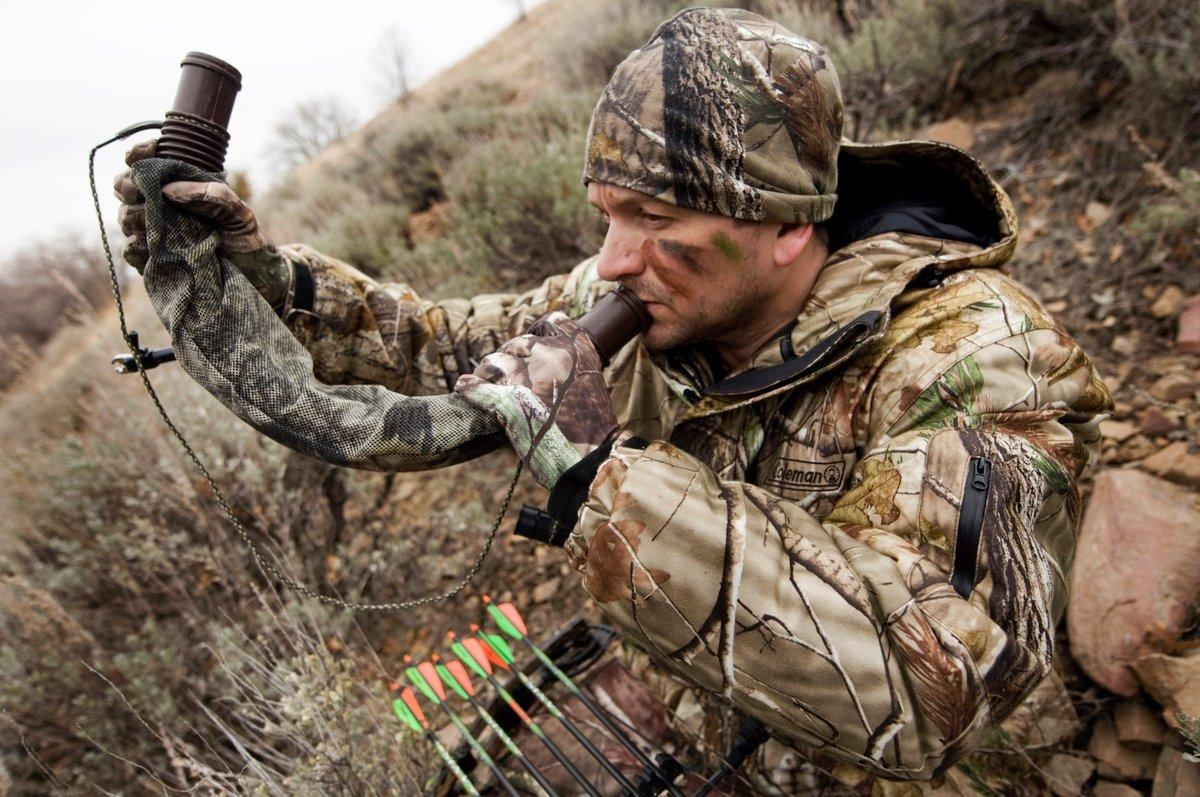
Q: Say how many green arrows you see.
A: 6